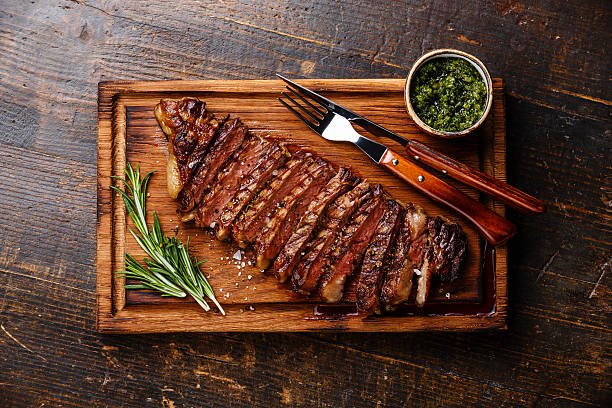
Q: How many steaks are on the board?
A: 1